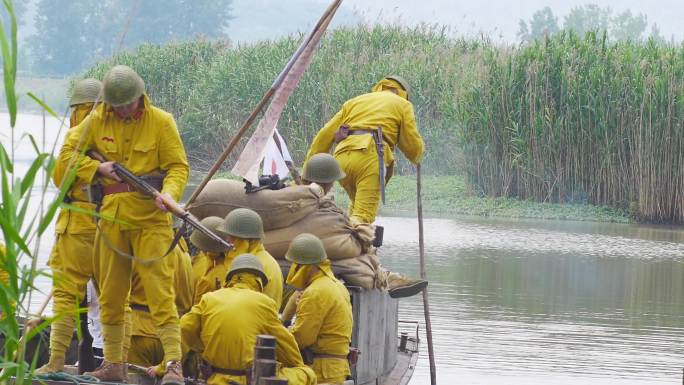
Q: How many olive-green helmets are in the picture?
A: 8